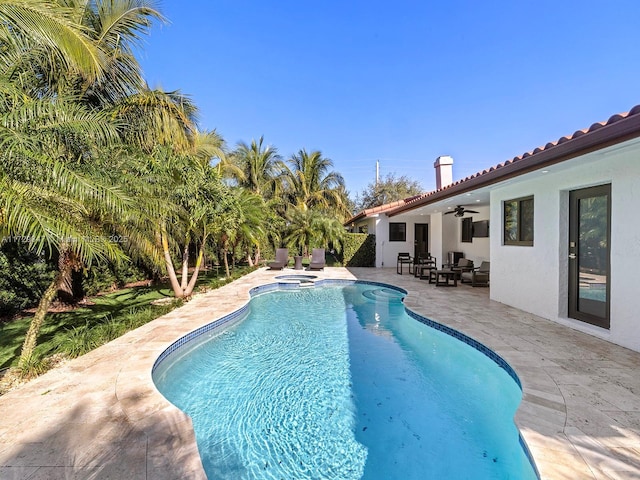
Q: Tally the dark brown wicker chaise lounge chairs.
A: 2